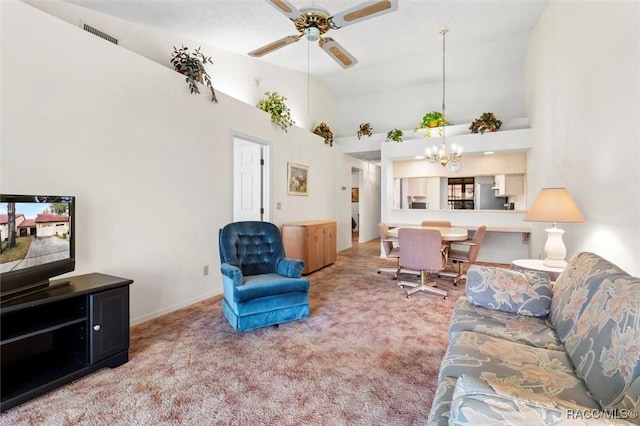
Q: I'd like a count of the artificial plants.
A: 7